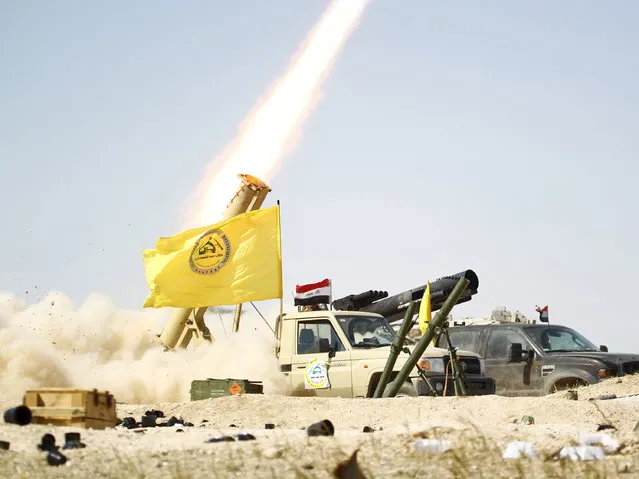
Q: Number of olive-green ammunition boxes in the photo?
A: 1